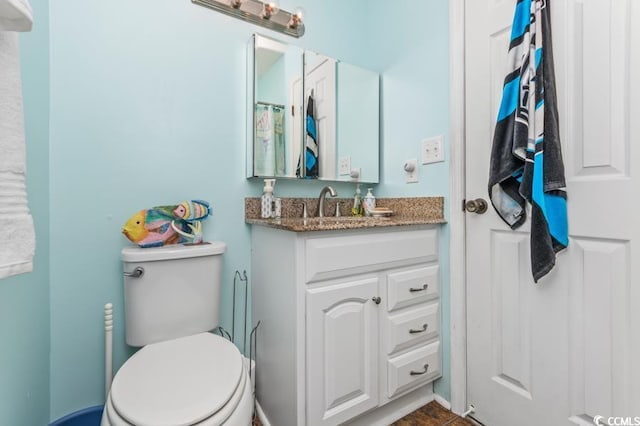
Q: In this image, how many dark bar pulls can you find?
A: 3